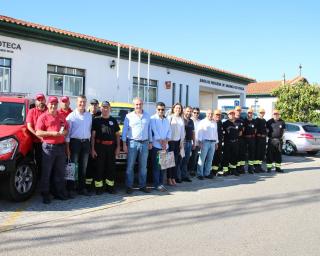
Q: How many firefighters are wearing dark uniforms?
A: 8